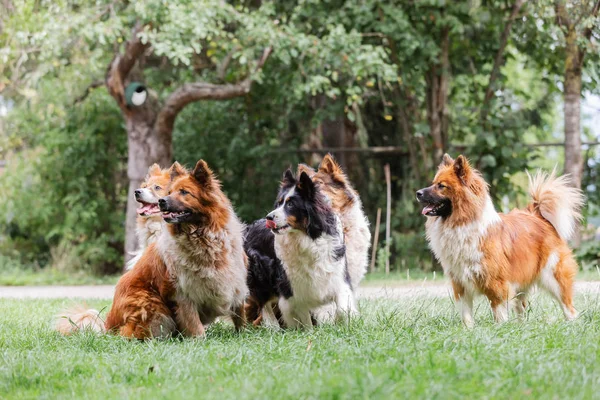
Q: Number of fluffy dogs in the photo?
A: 5